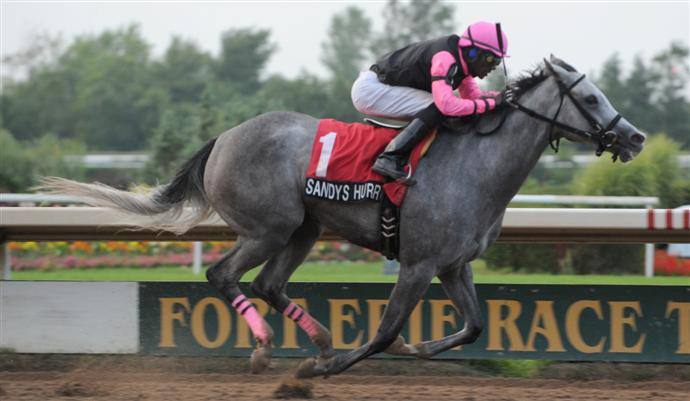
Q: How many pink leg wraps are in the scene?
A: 2